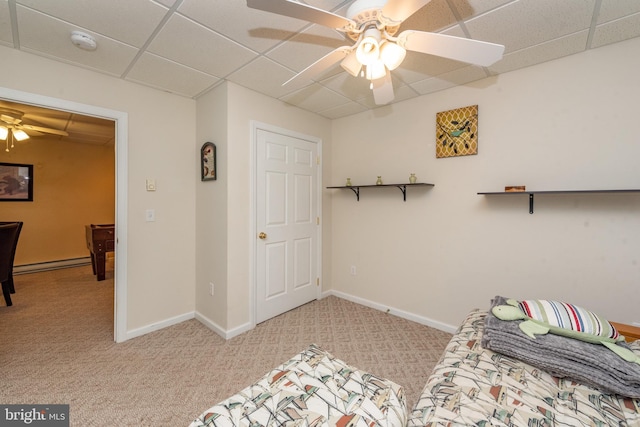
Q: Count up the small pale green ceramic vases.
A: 3